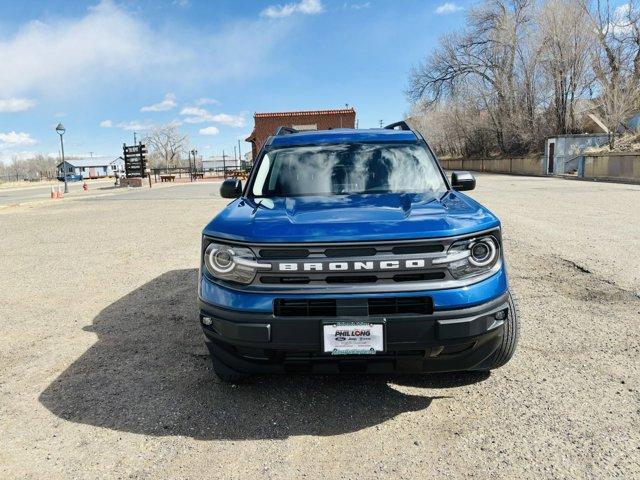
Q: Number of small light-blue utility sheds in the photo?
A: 1